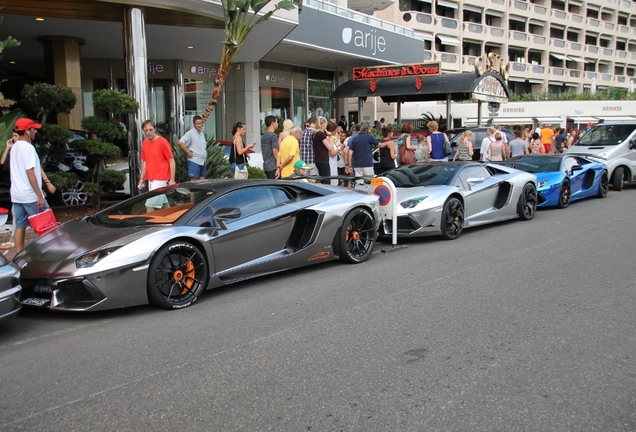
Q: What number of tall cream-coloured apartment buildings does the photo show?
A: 1